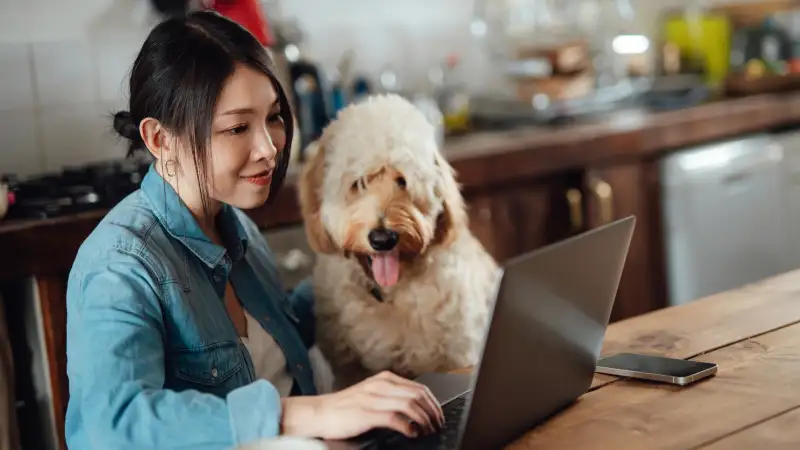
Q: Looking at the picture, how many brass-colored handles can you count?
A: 2